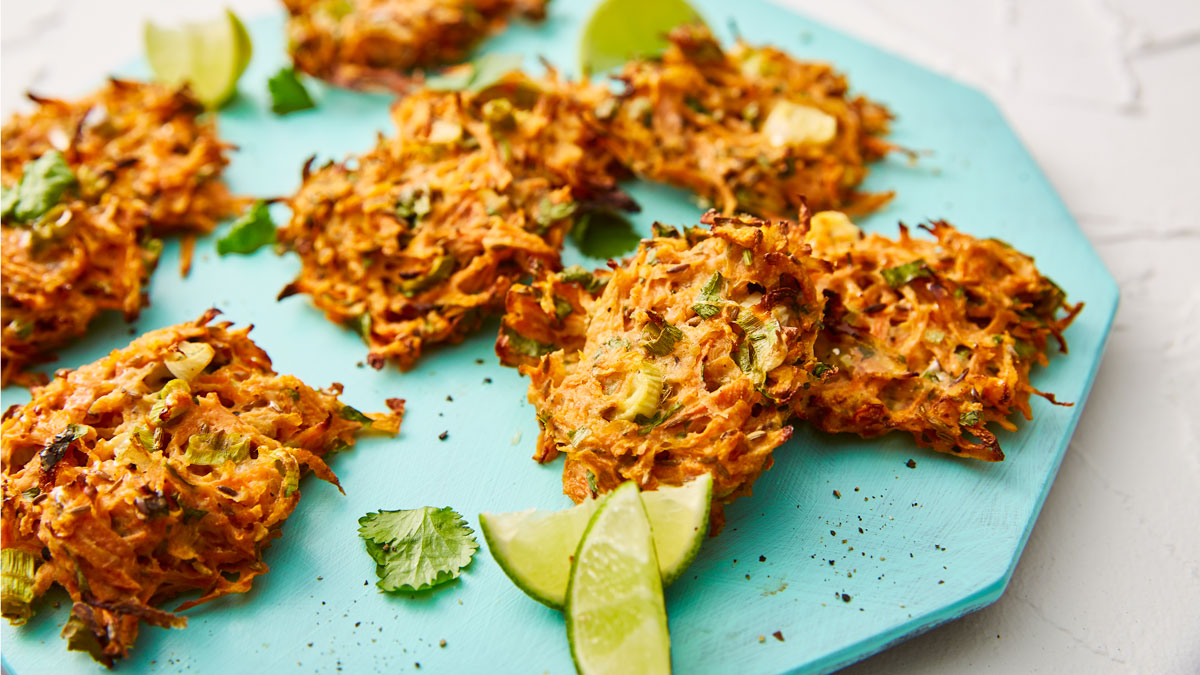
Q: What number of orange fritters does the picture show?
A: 8